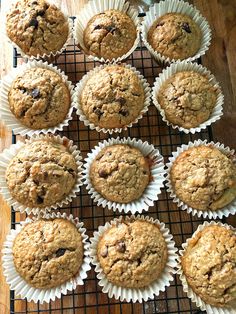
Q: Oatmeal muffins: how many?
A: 12